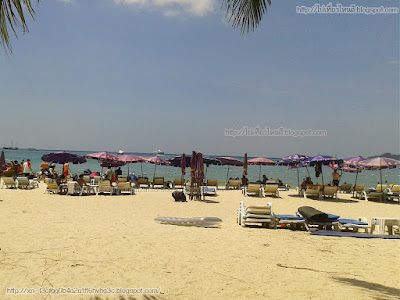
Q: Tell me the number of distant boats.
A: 4